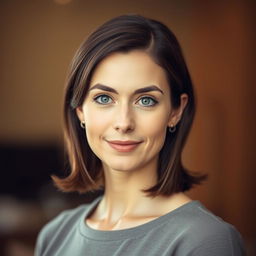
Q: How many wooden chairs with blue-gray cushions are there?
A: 0